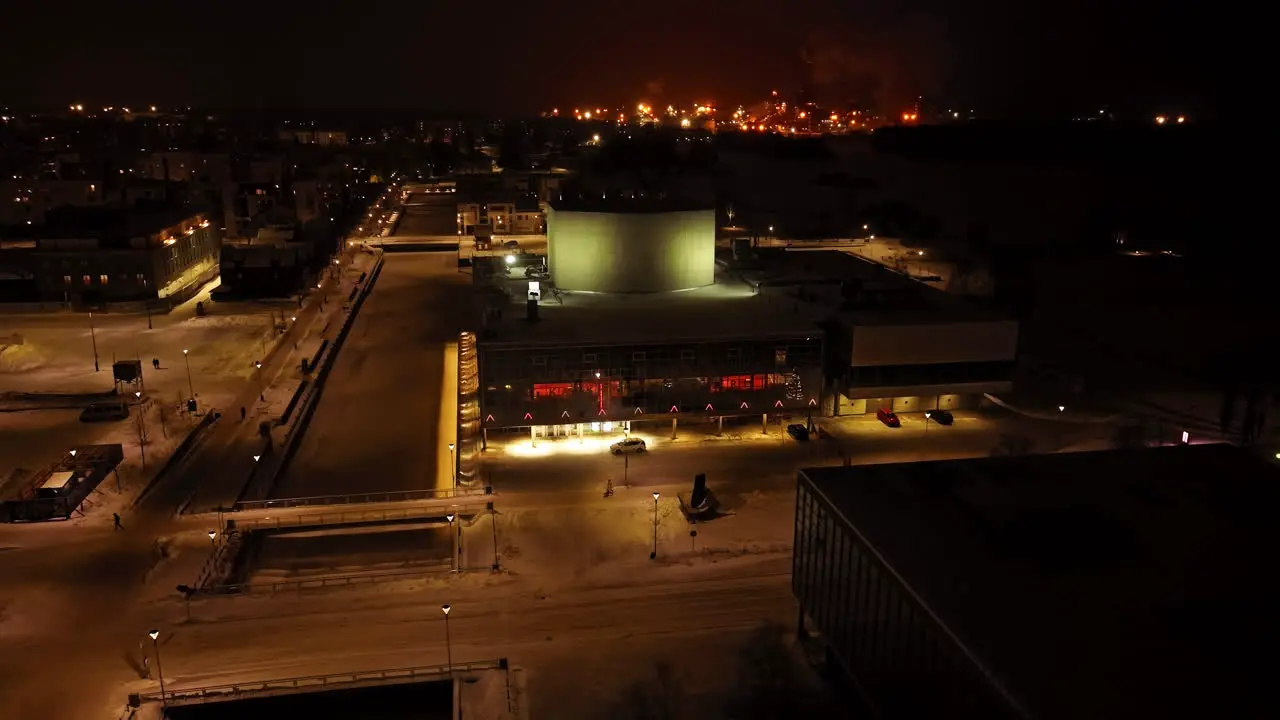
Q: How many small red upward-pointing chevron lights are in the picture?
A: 10